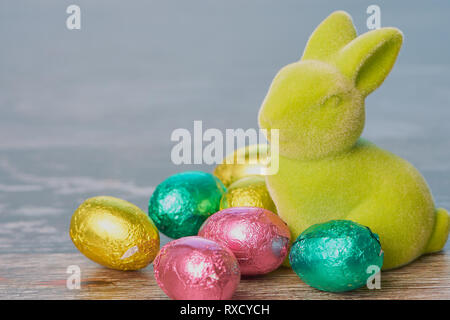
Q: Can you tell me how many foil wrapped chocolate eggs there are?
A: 7